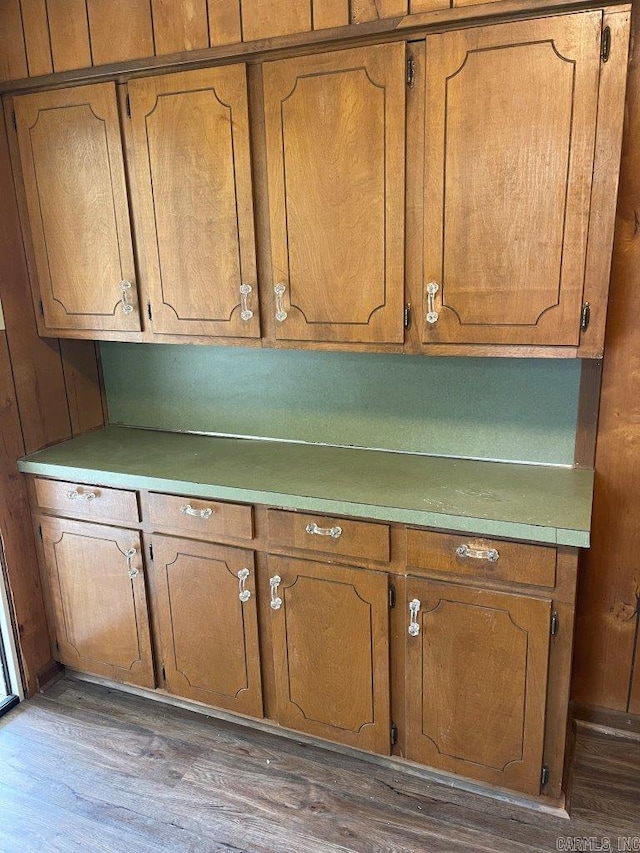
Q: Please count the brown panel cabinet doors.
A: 8